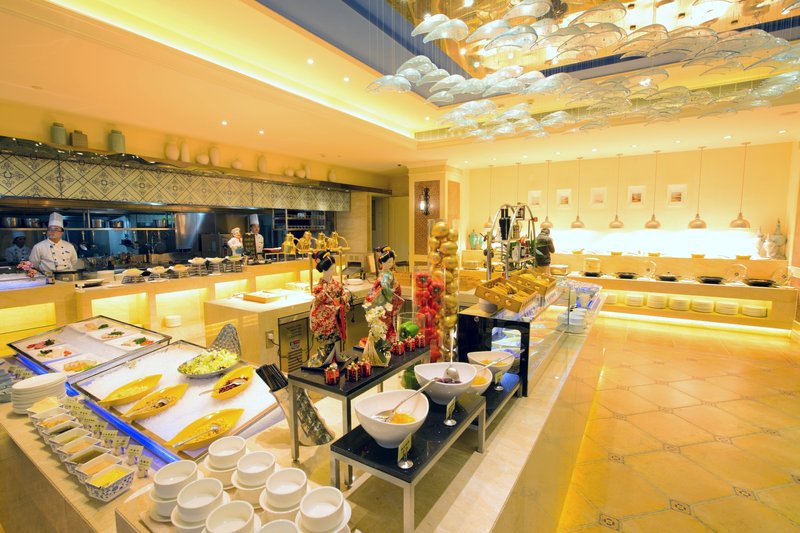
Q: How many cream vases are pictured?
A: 10